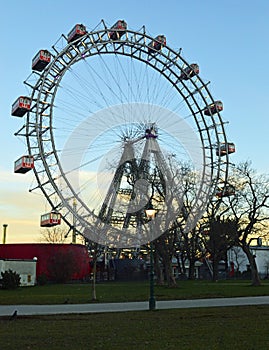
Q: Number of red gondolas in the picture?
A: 11